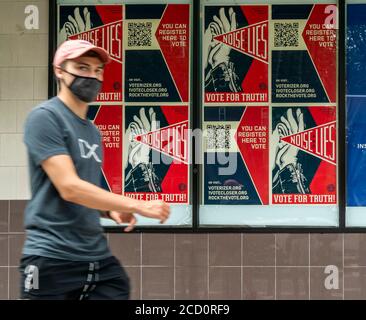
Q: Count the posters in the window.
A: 8